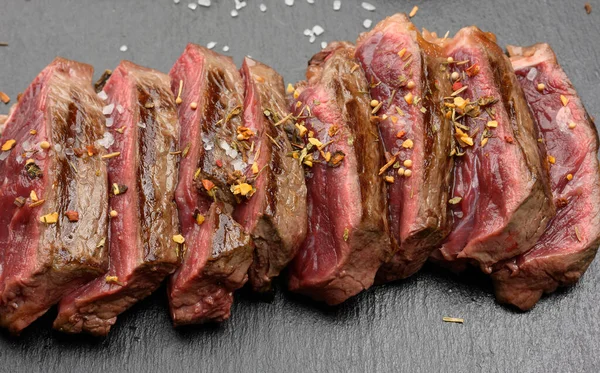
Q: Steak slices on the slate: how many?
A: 8